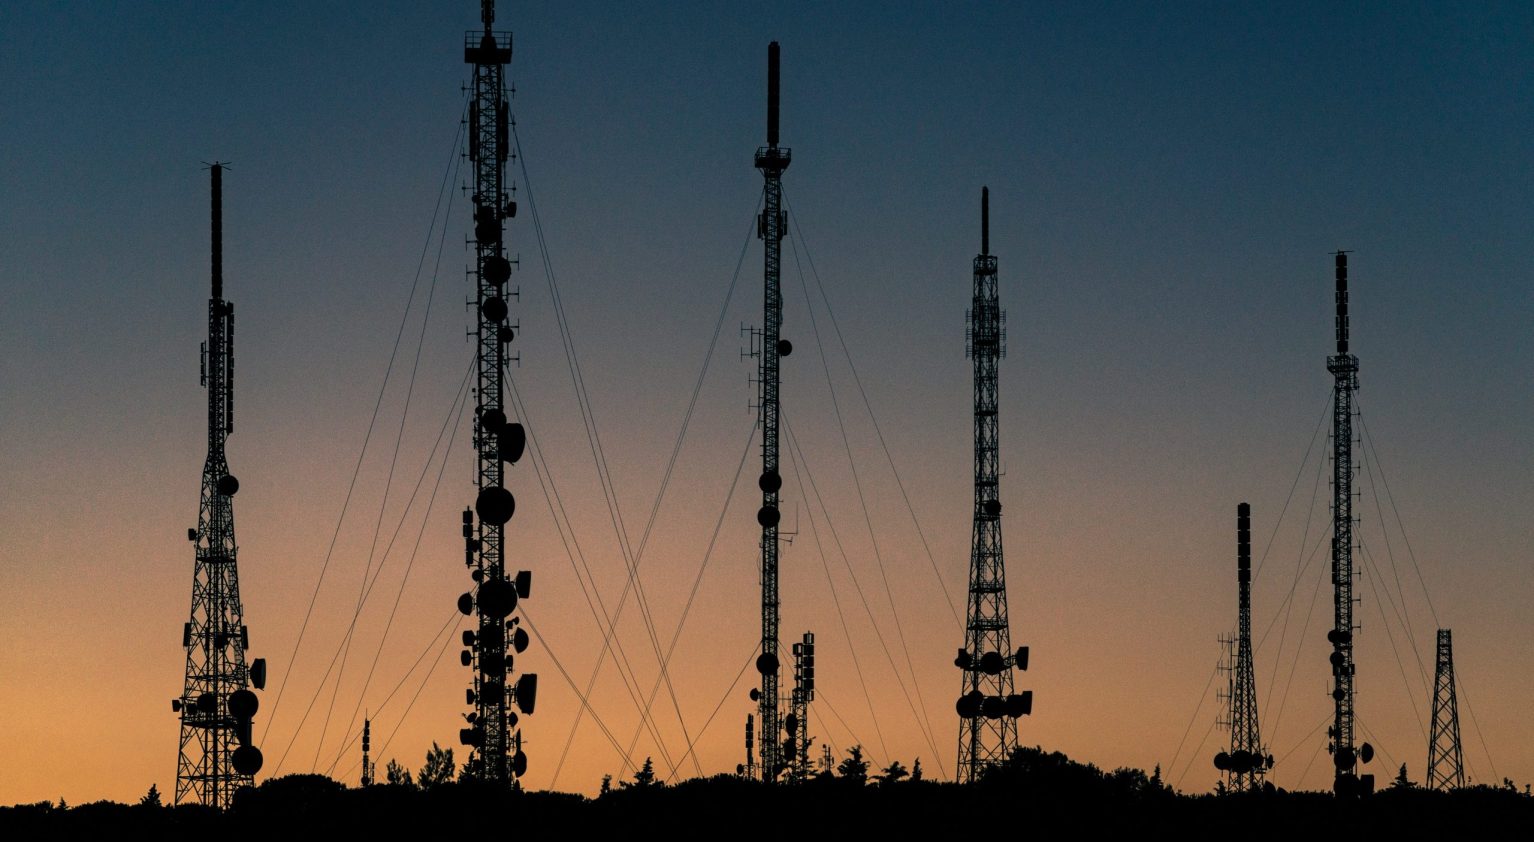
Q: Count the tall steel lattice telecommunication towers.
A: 7